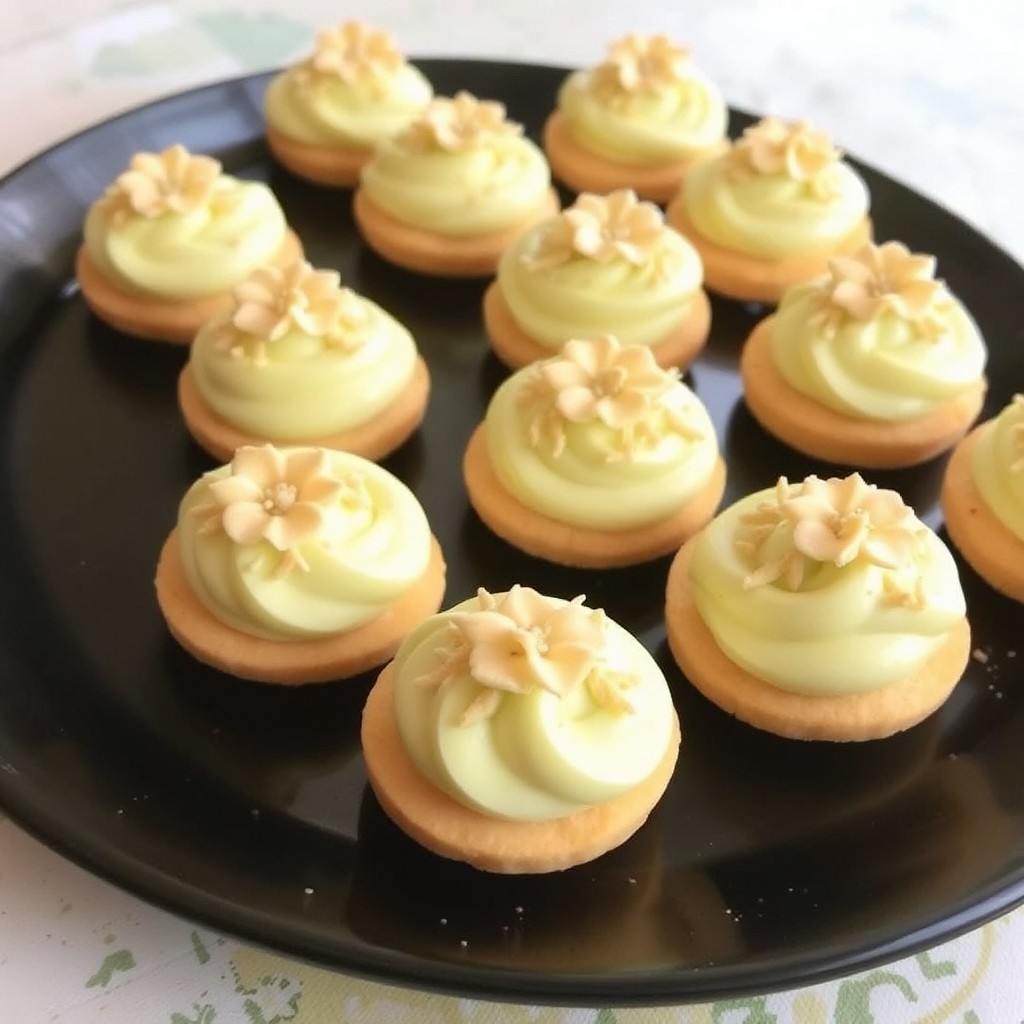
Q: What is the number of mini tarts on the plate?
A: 13